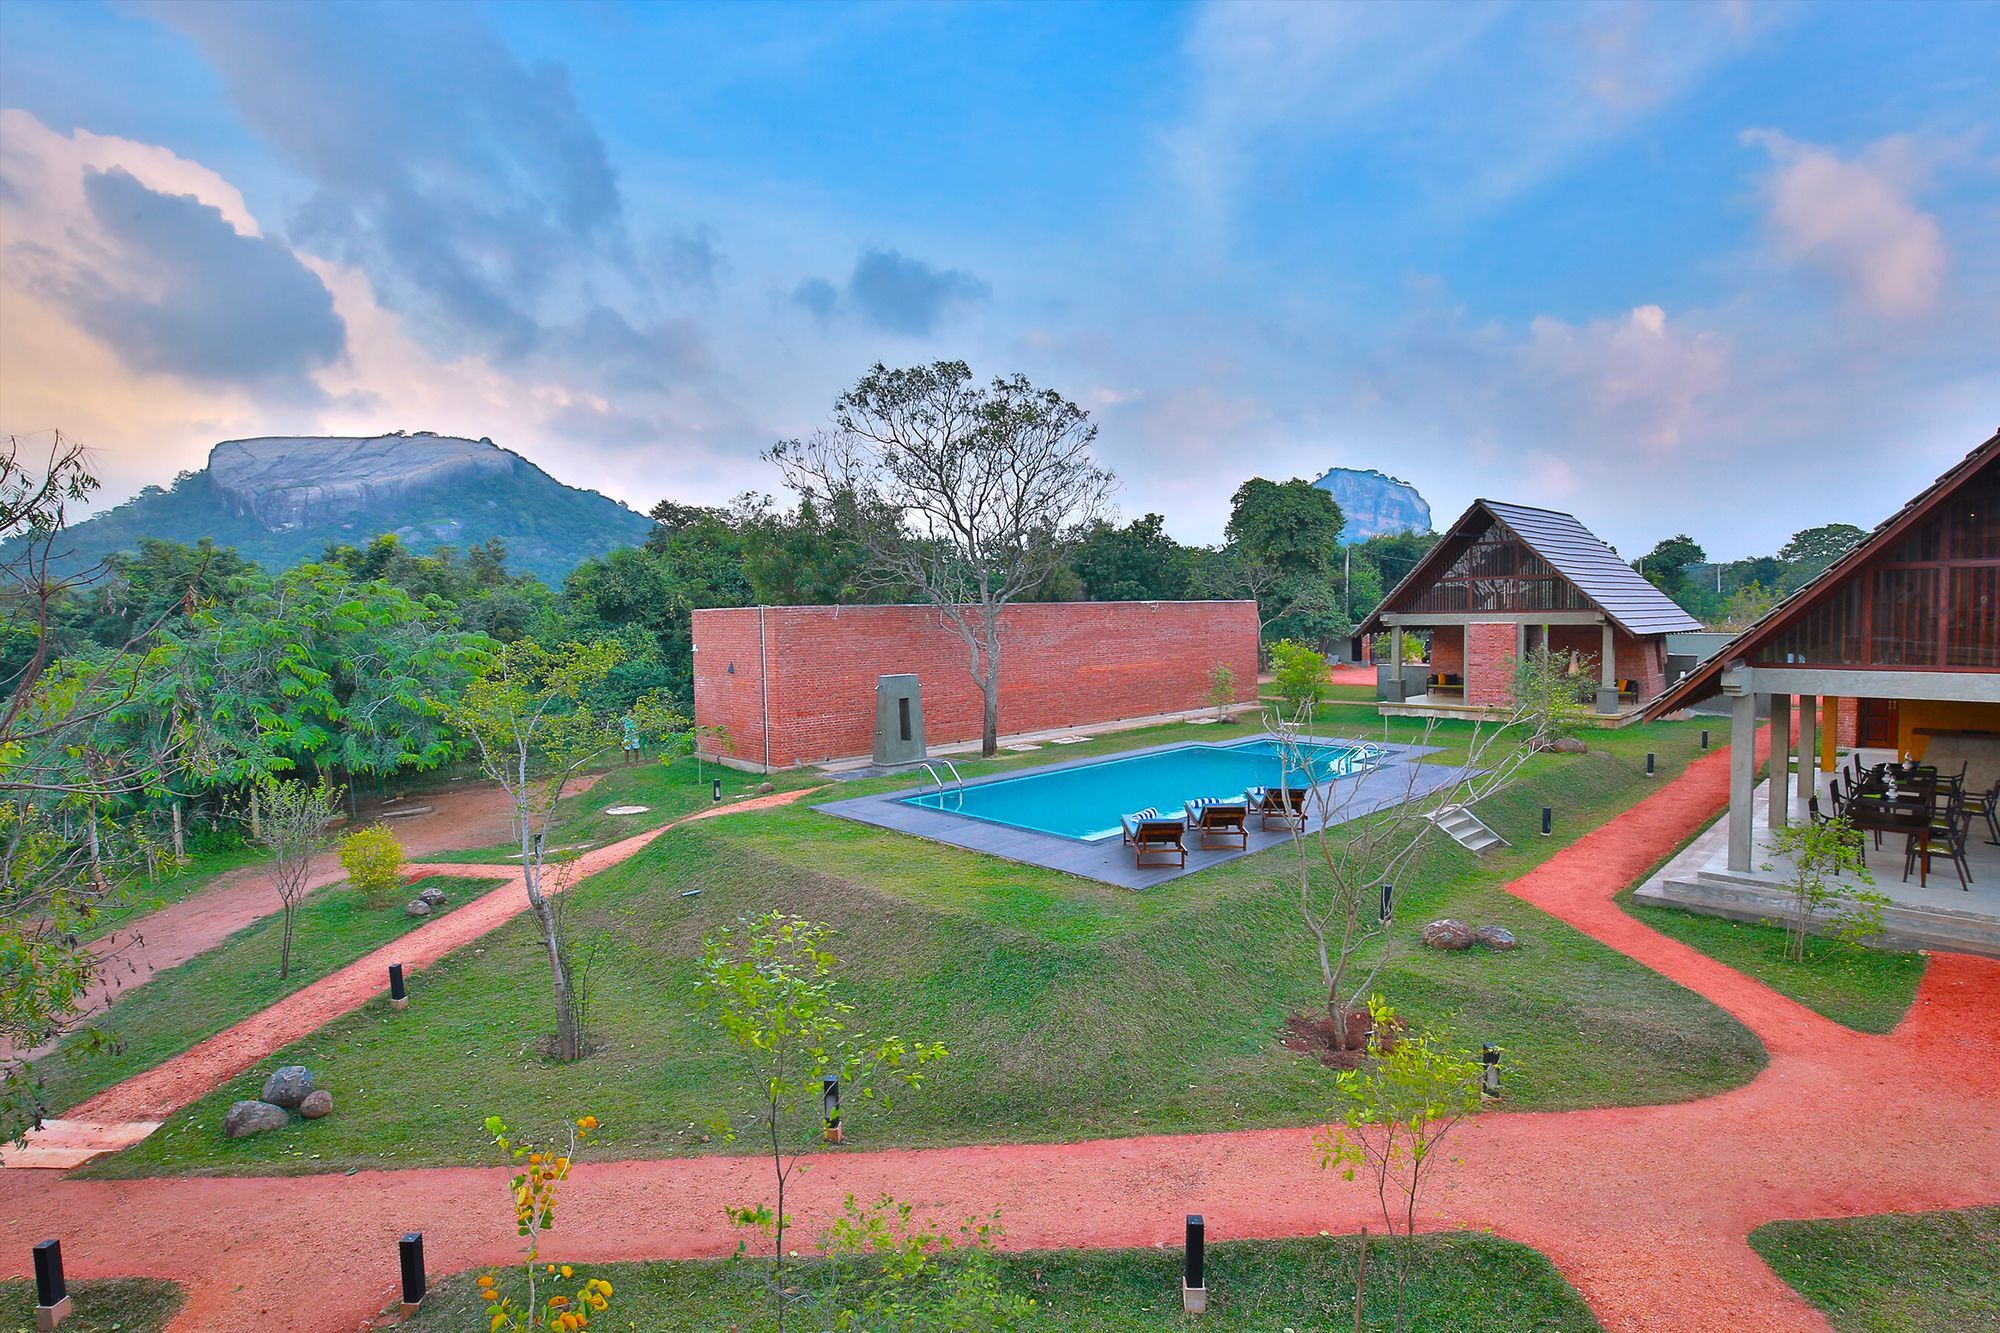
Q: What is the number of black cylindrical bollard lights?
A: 12